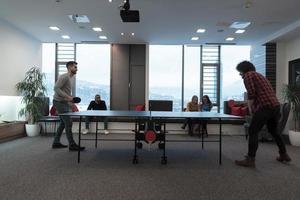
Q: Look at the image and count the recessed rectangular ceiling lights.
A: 8